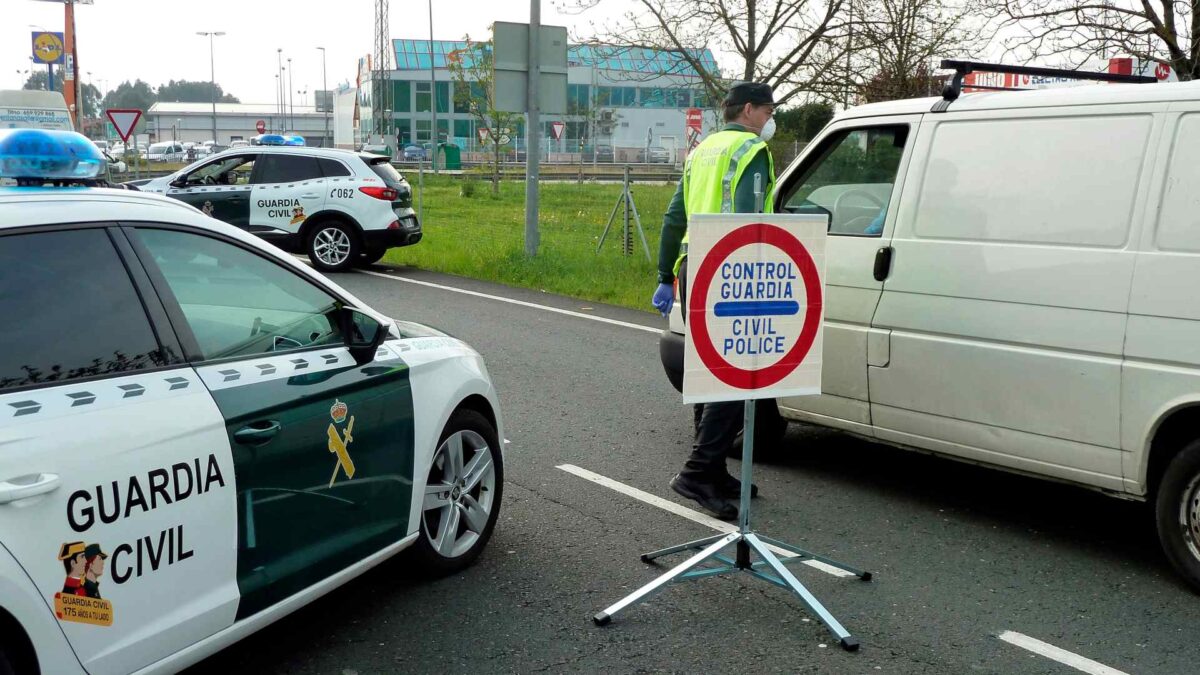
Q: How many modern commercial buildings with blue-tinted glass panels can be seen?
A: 1